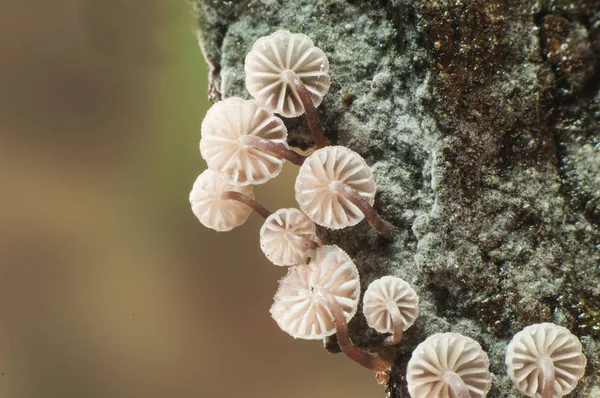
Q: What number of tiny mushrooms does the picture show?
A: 9